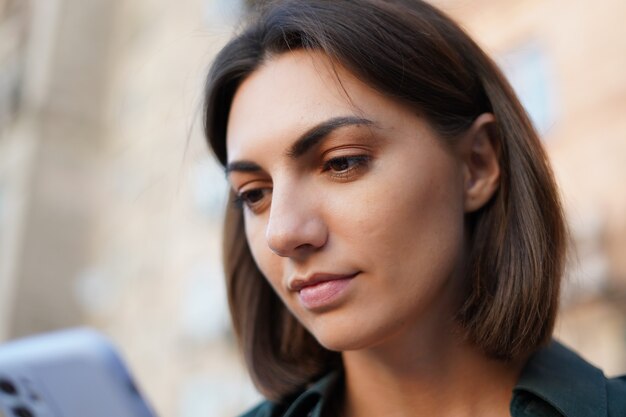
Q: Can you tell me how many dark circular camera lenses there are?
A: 2